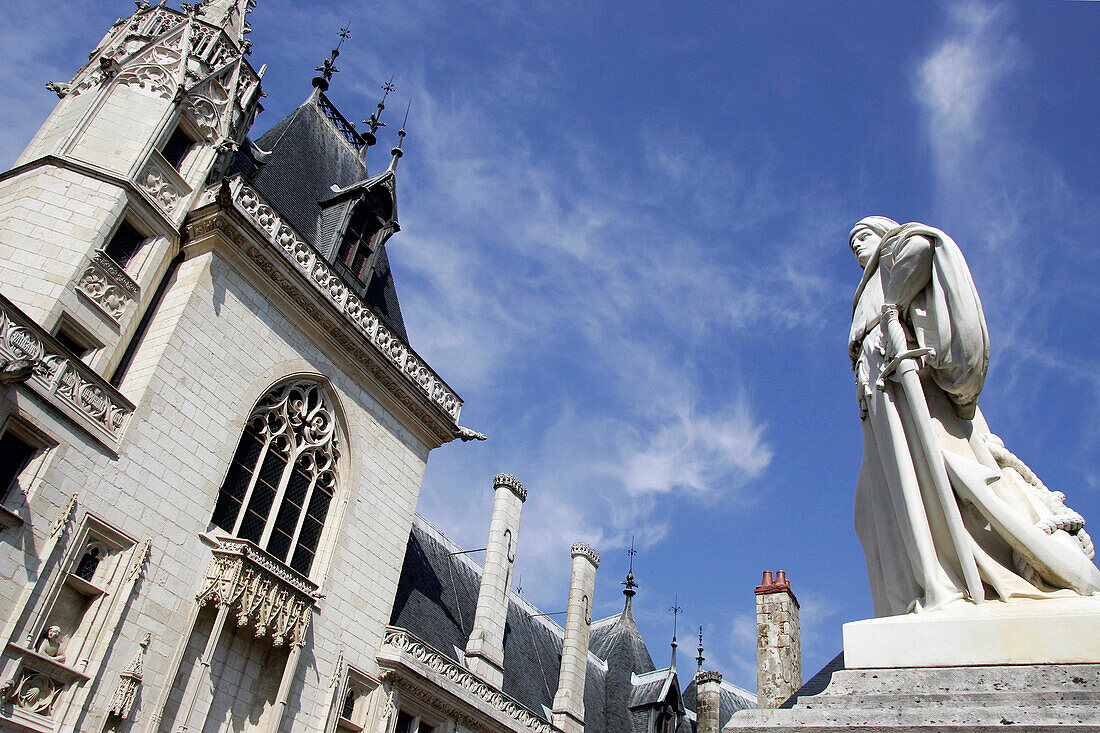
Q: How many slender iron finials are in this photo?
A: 6